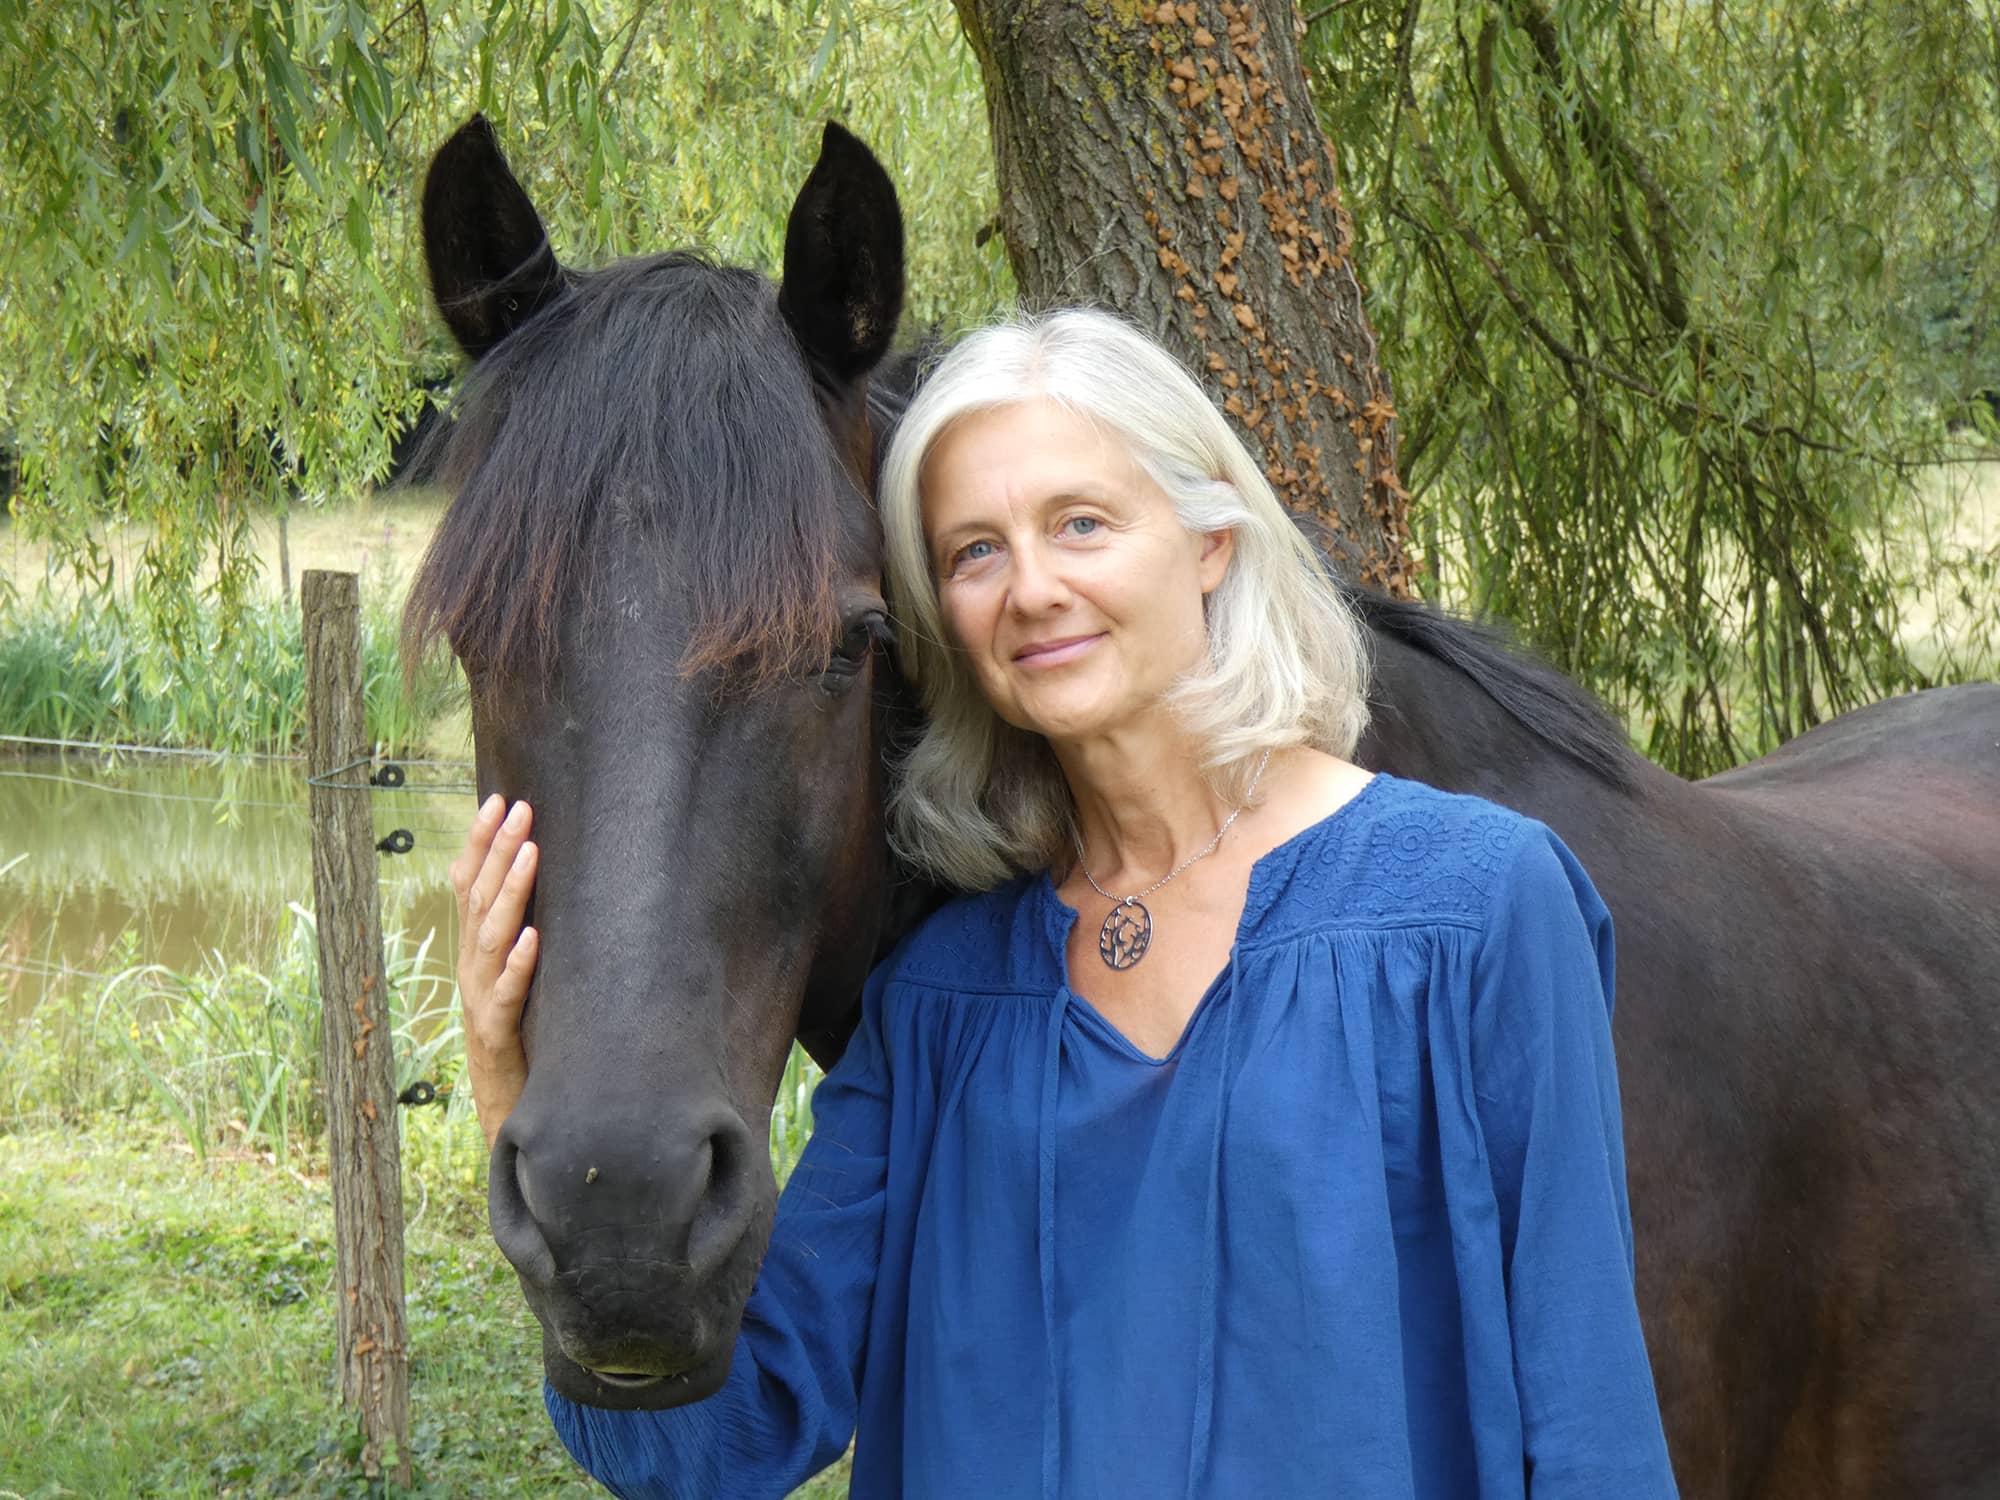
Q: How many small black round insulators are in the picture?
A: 3